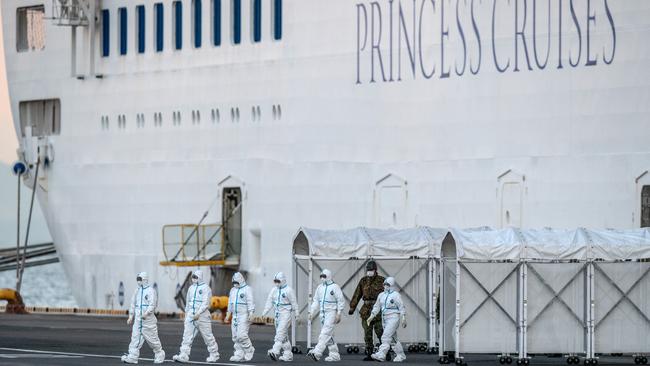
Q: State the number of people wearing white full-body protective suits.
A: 6